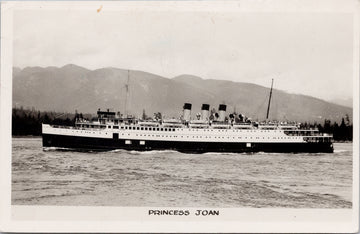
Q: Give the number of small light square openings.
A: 3